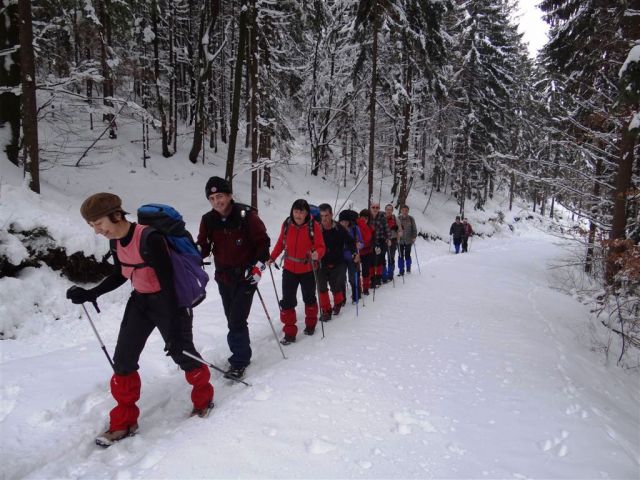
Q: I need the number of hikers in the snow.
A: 11